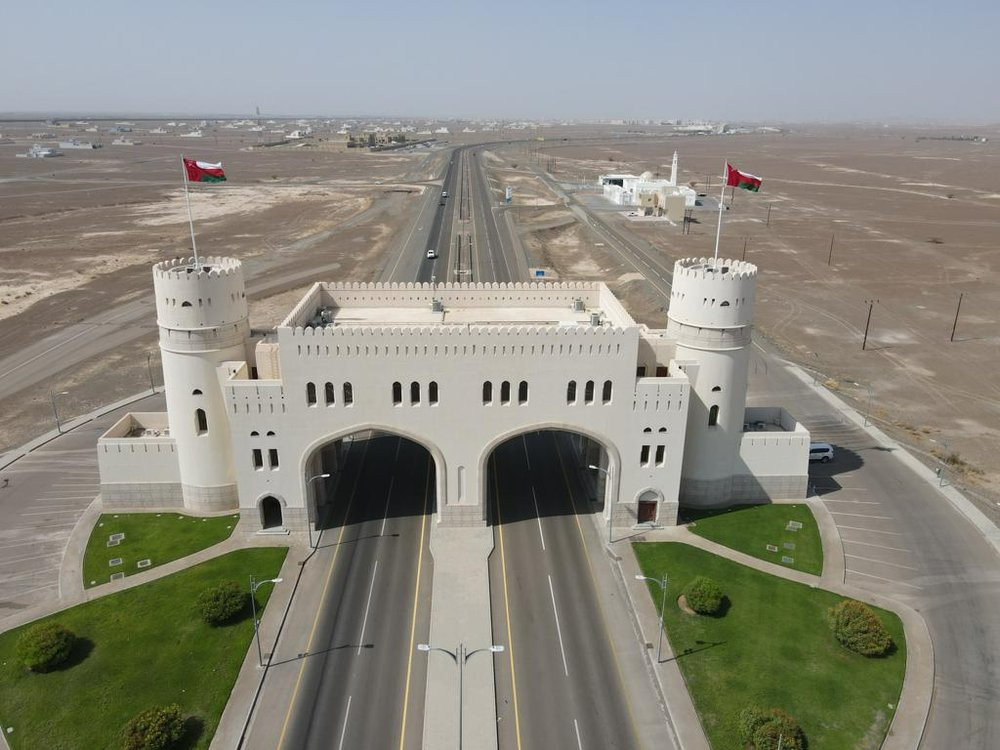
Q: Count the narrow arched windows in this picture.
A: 14